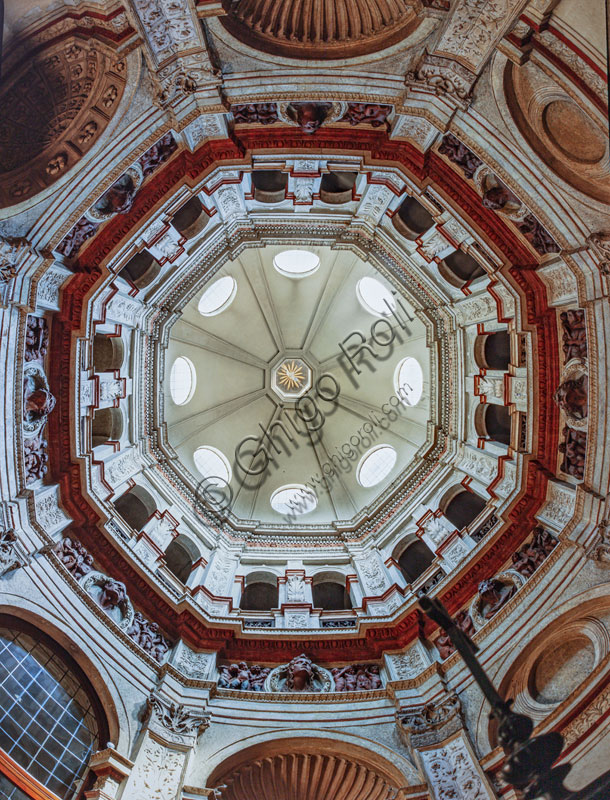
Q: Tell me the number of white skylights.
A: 8